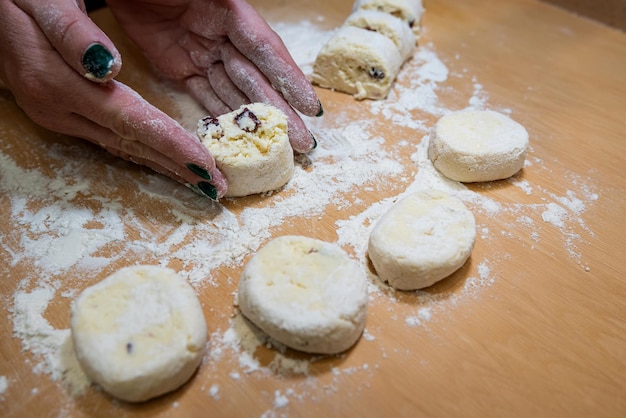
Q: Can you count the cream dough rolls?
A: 8